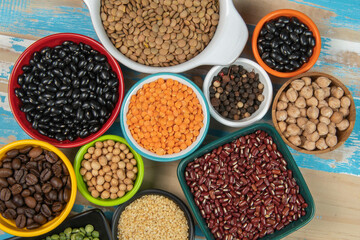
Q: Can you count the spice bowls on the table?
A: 11